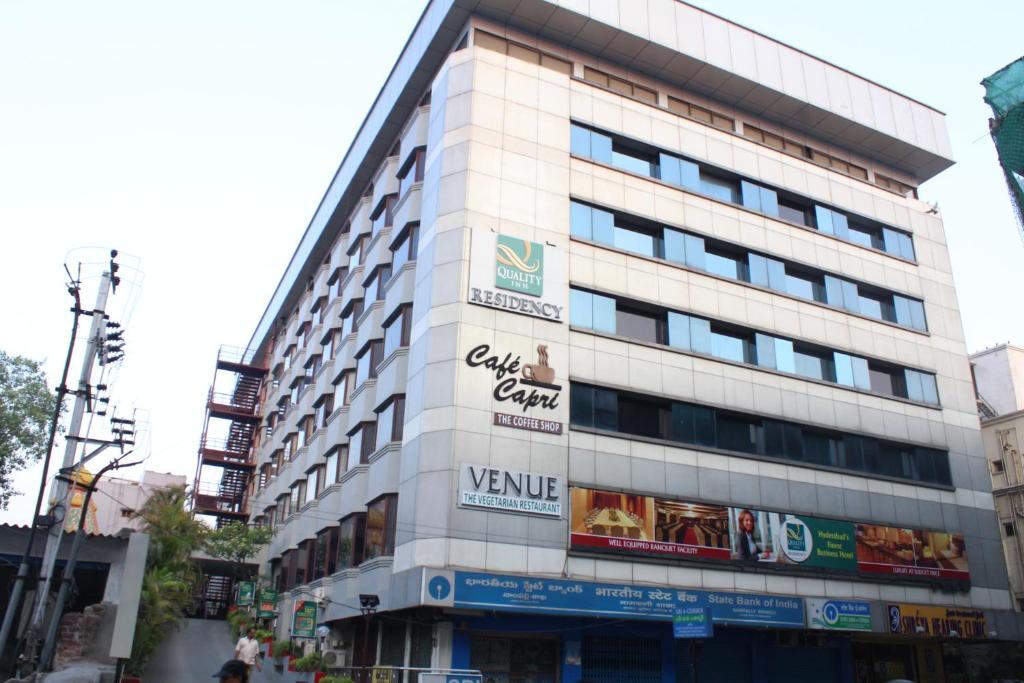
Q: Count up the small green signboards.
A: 3